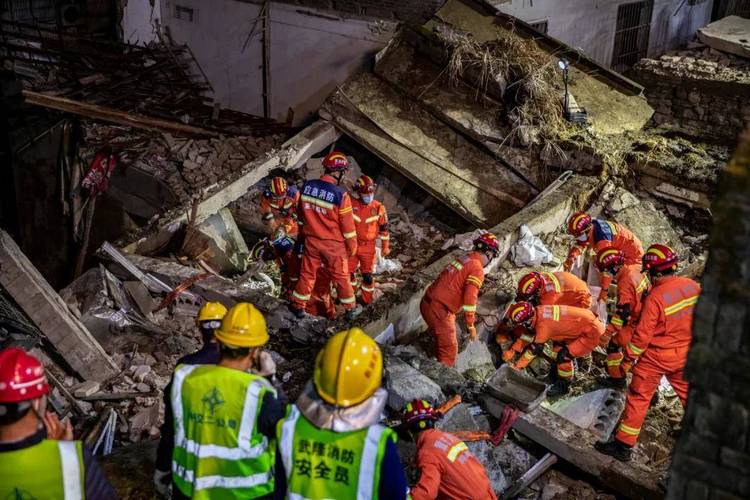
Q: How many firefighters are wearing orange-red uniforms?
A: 11